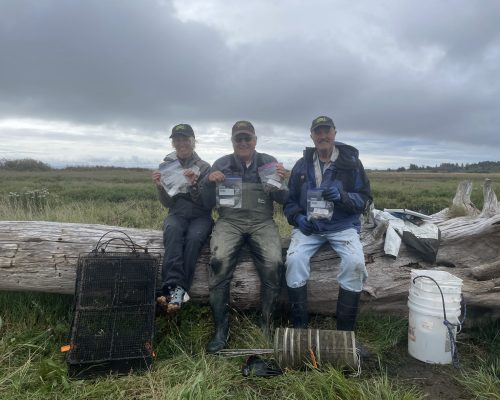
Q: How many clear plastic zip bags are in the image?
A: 4